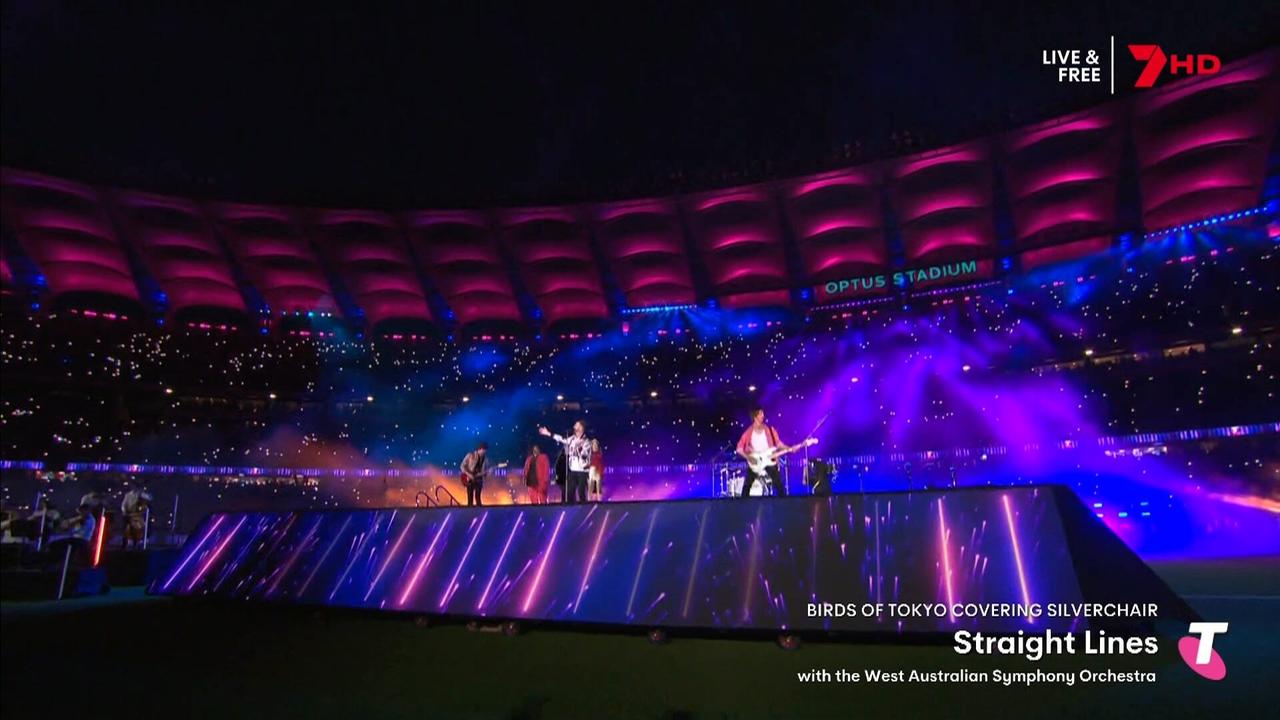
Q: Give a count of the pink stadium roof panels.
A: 12